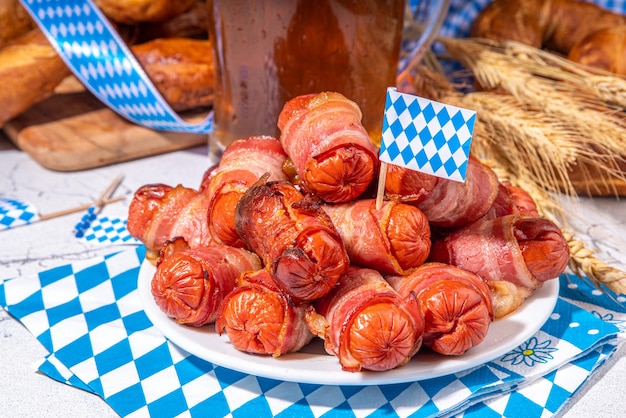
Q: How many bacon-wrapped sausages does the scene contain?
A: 12